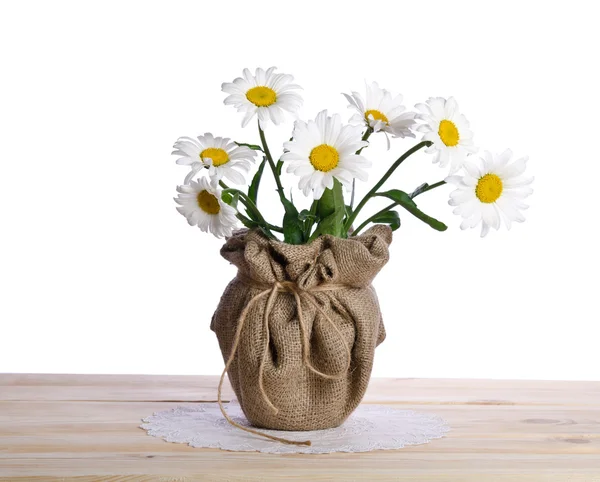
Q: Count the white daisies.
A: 7